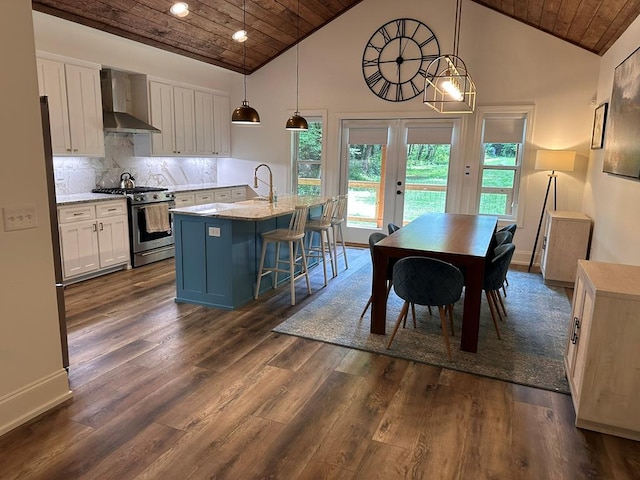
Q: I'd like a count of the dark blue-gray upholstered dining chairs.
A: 6